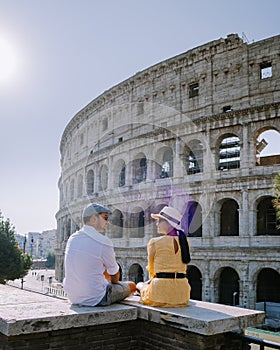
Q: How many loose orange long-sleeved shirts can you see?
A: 0